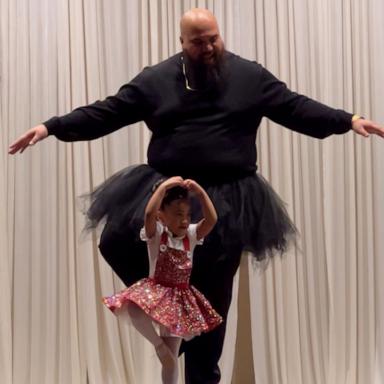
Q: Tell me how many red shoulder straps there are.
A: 2